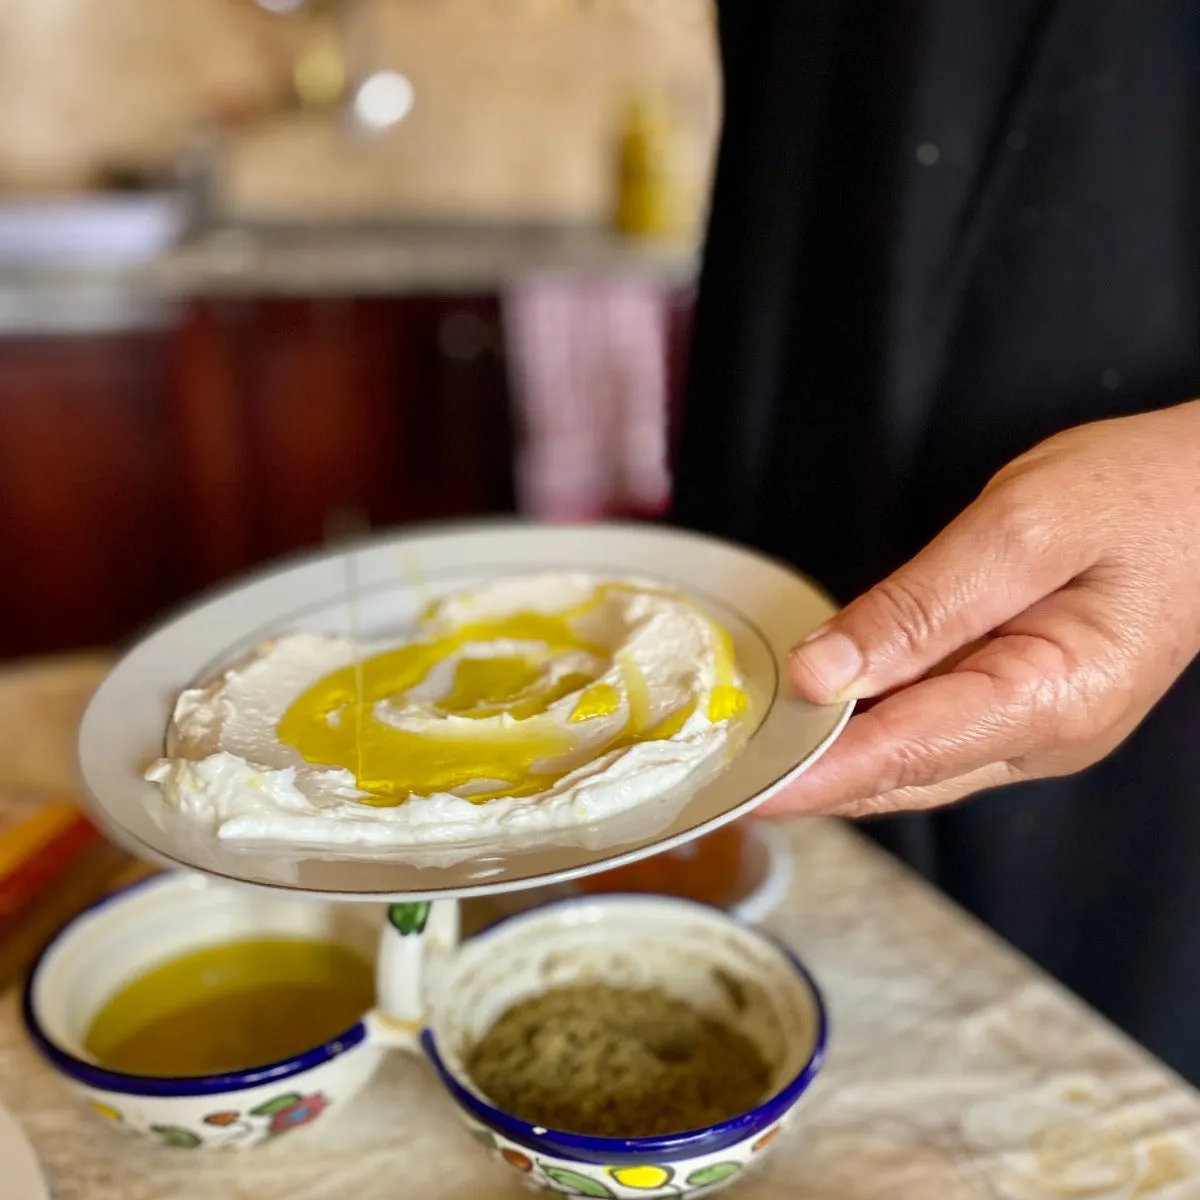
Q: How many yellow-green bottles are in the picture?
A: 1